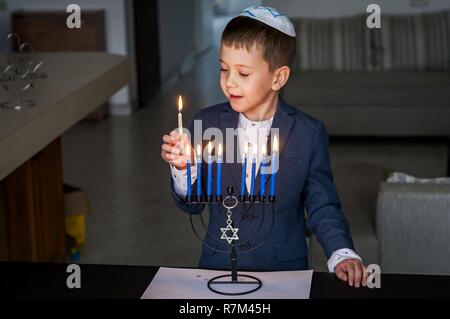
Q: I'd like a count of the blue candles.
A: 8